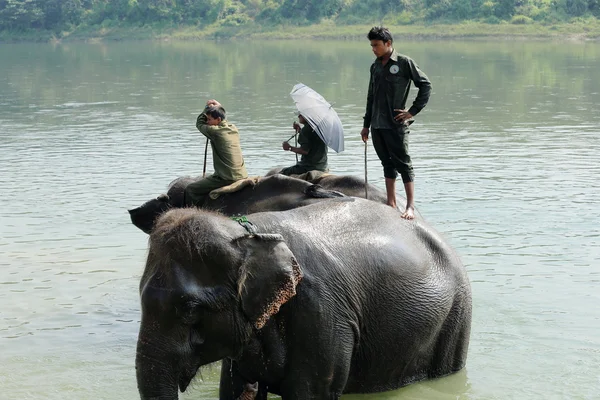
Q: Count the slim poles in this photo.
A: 3